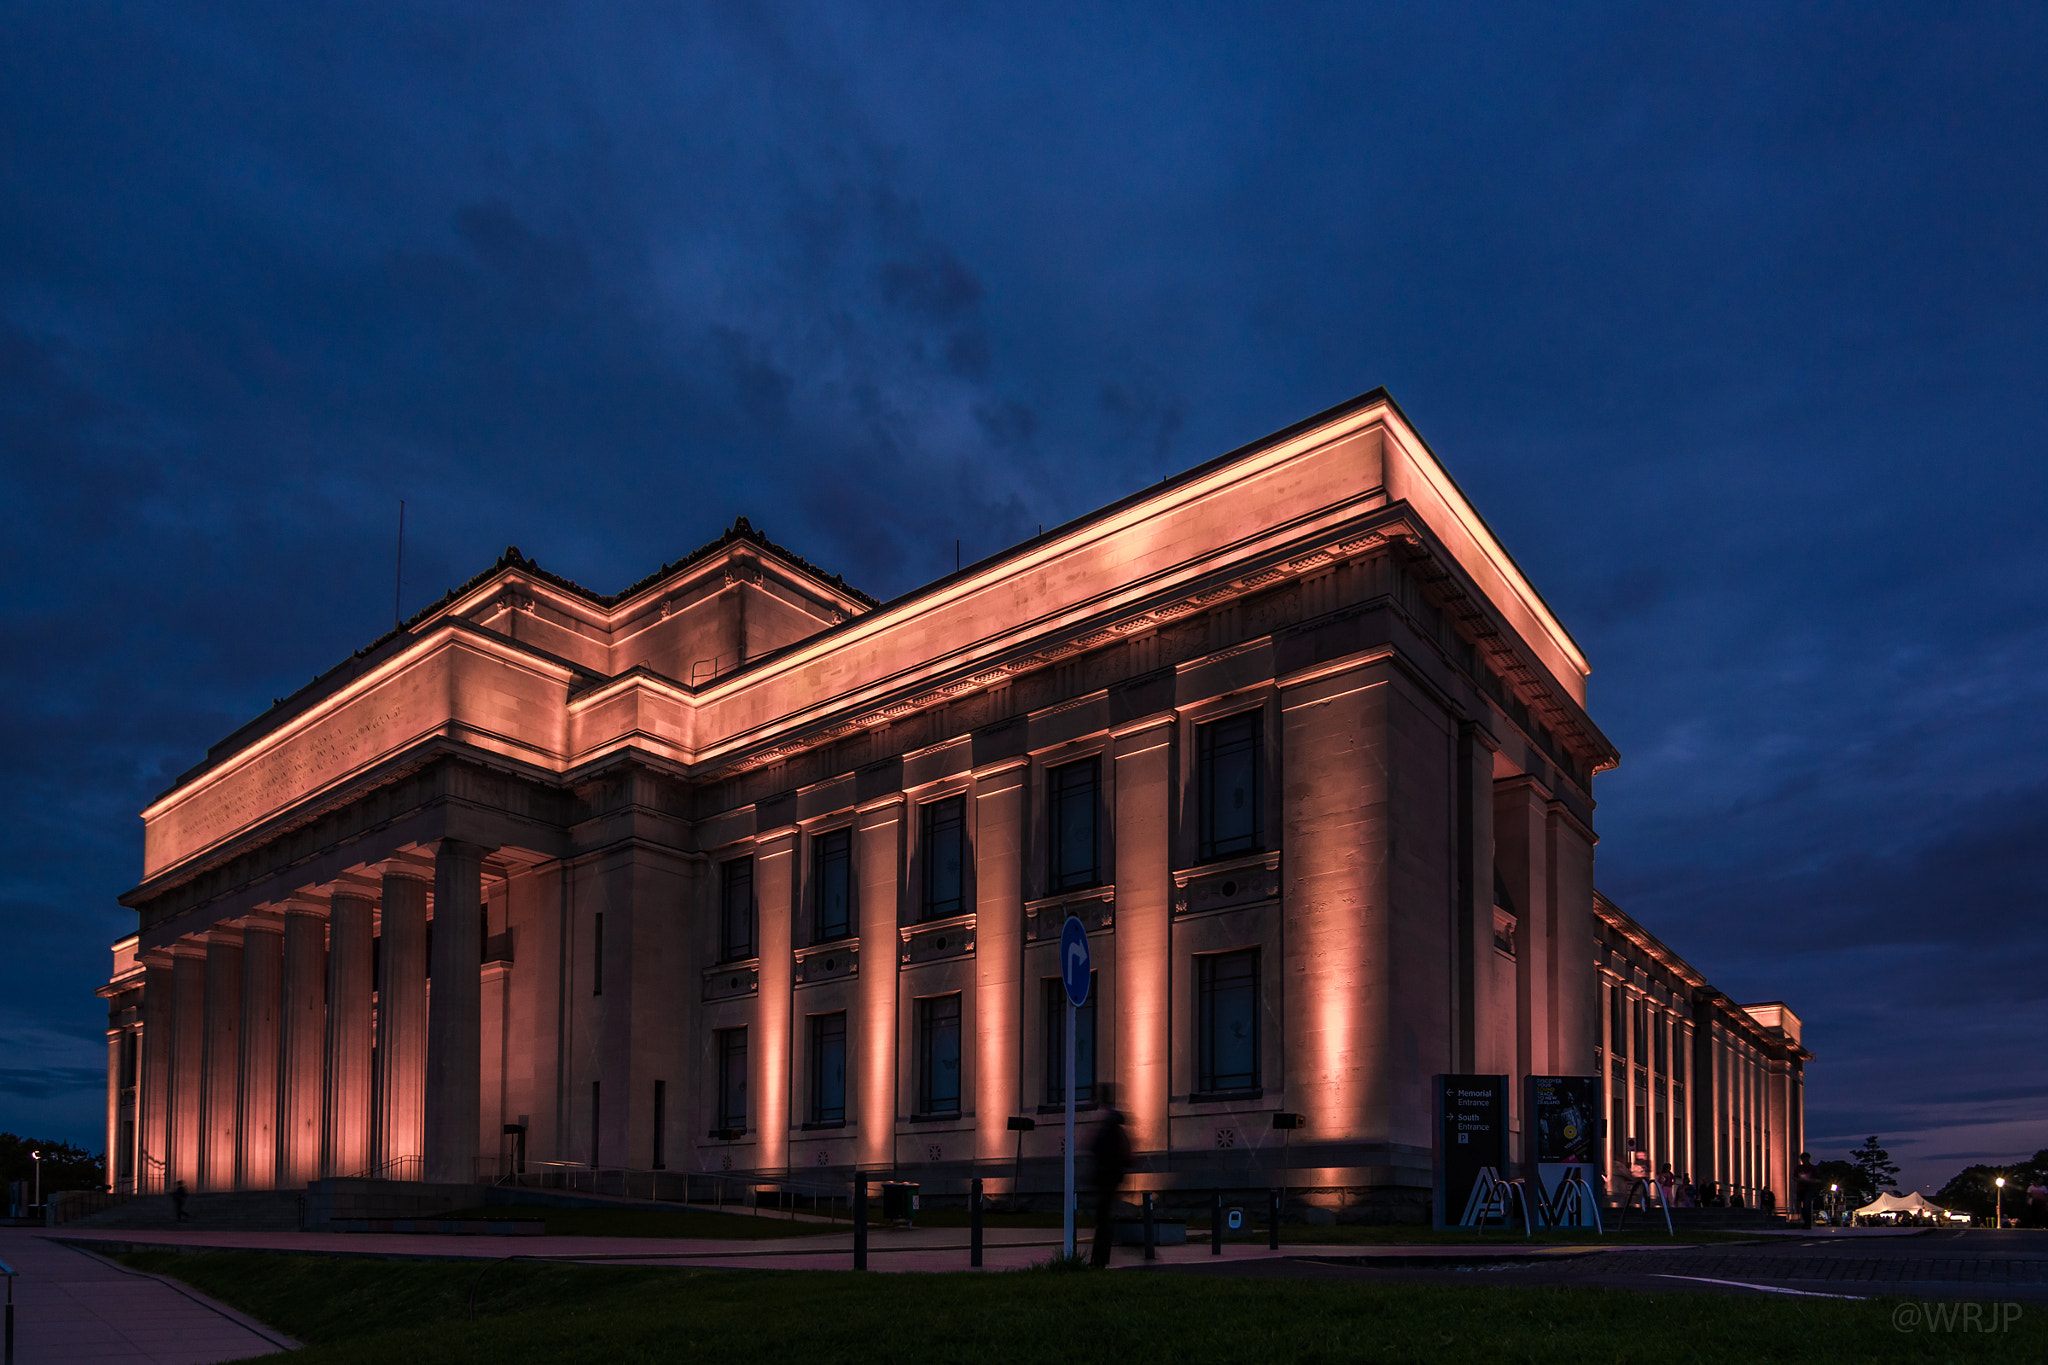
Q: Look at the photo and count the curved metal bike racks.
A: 3